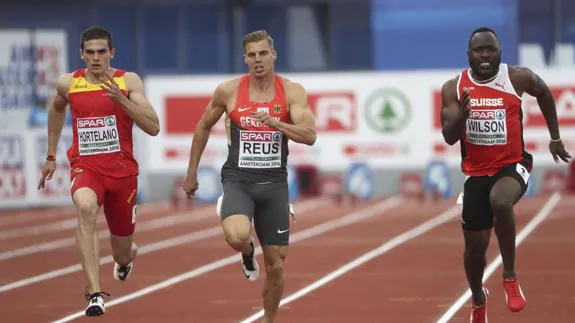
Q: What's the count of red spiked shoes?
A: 2